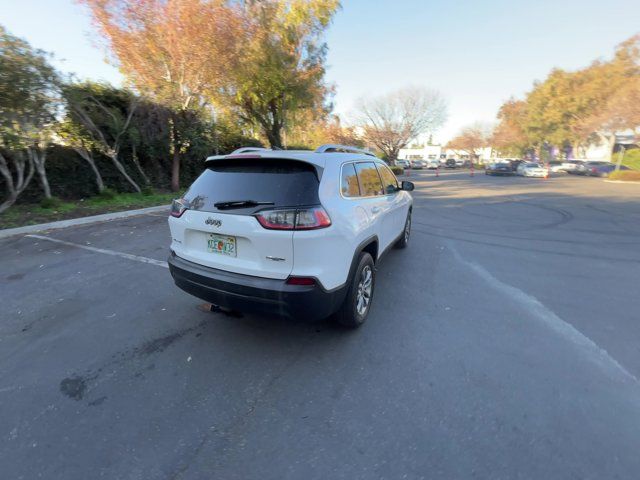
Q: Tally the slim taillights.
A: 2